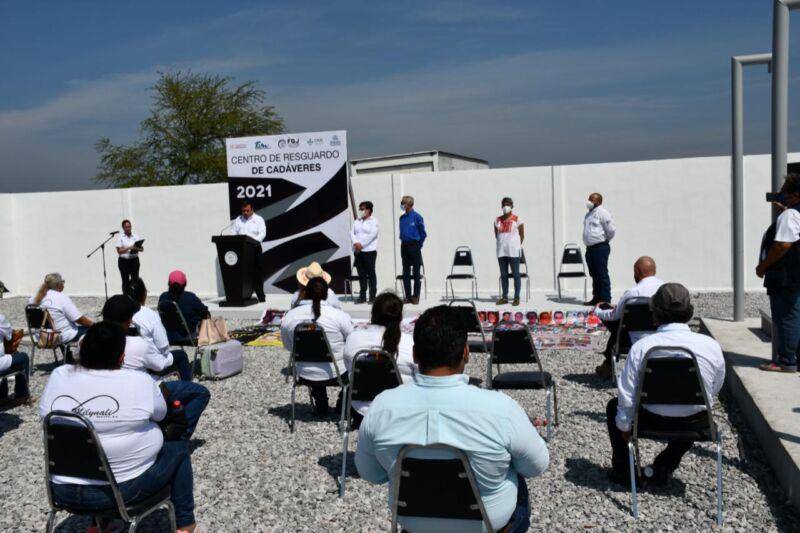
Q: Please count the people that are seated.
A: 12